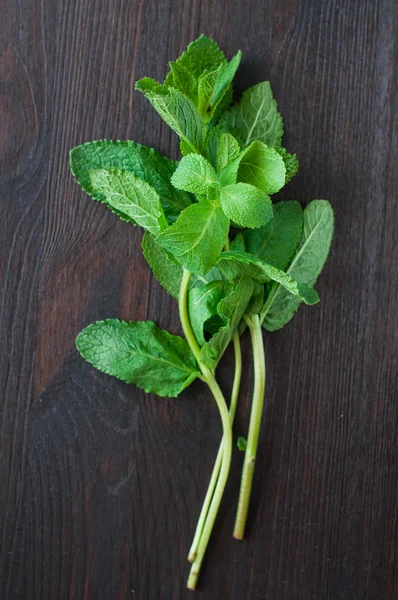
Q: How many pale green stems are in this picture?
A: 3